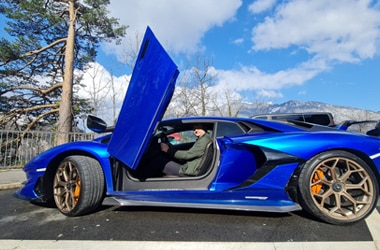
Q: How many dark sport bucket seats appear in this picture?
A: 1